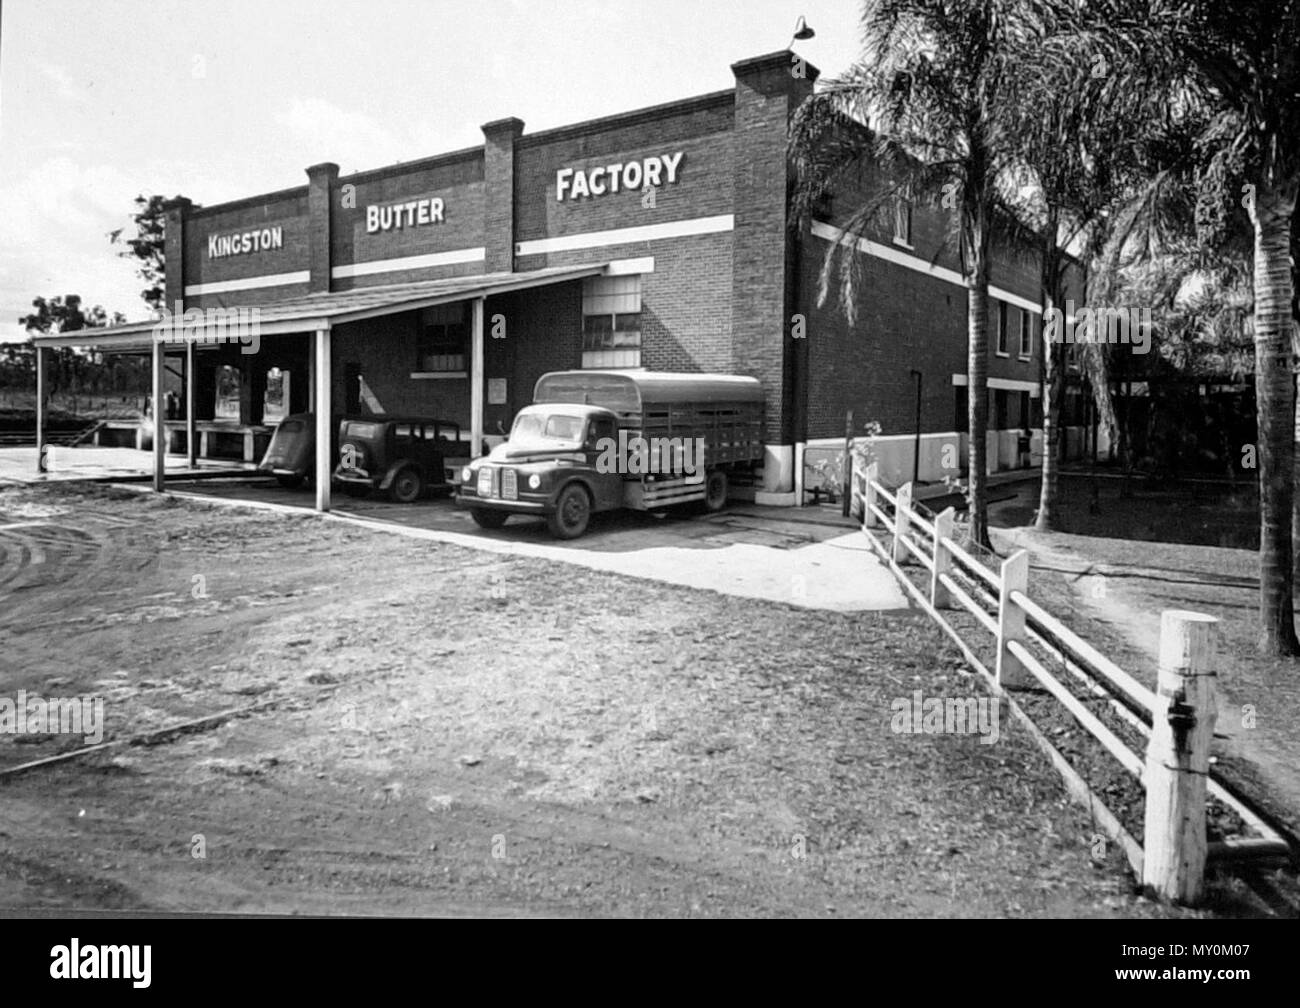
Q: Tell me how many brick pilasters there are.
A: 4